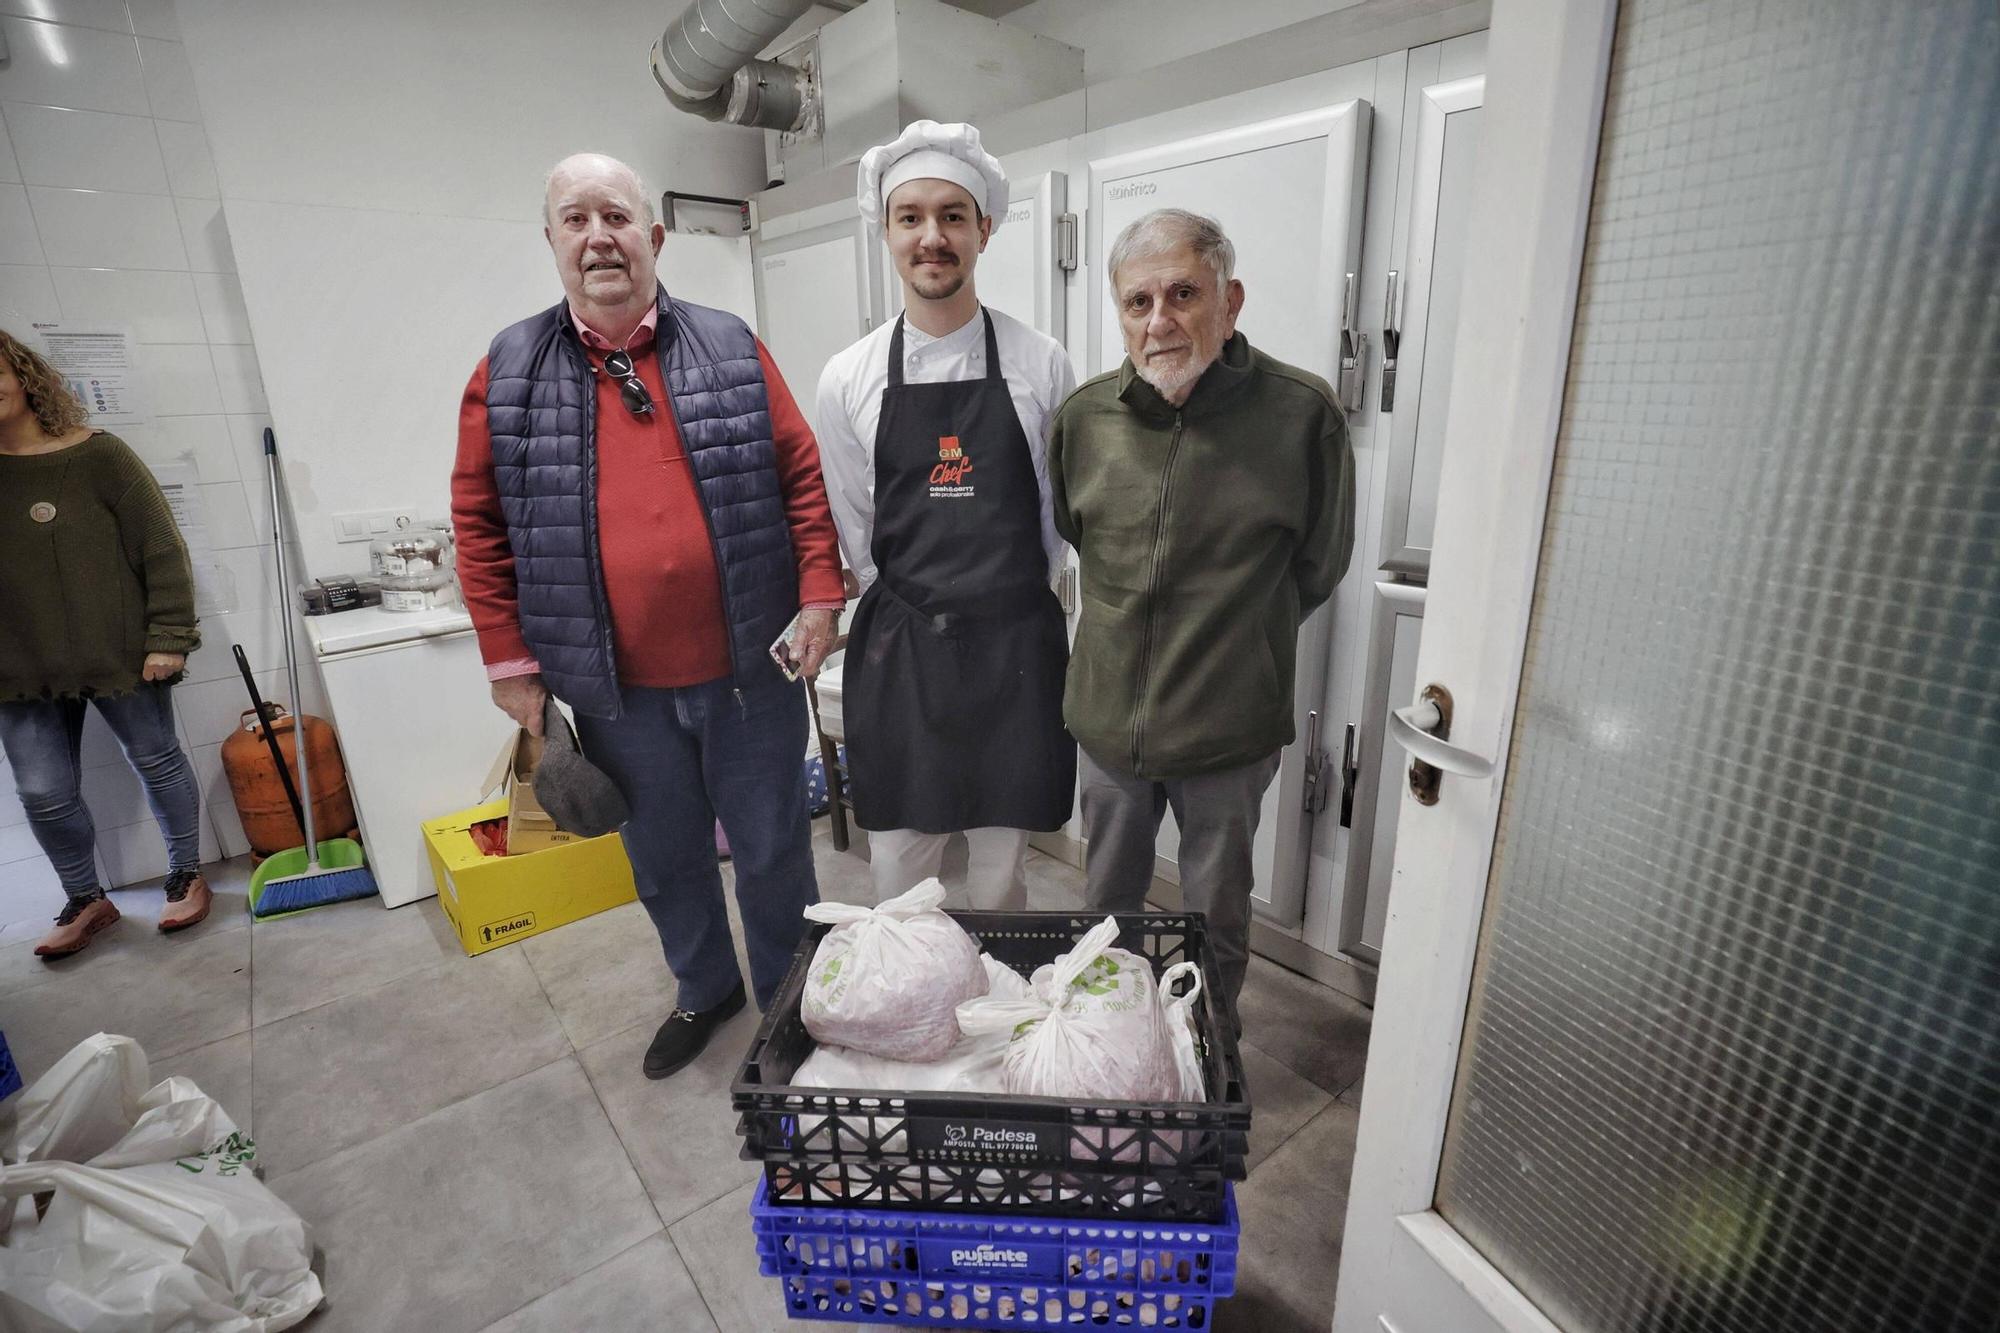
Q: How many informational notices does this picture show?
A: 2